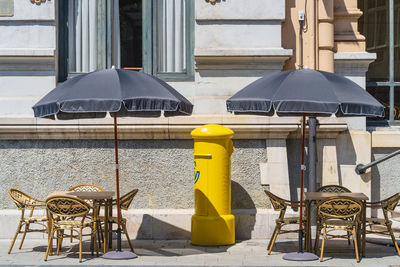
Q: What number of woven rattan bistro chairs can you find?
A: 8